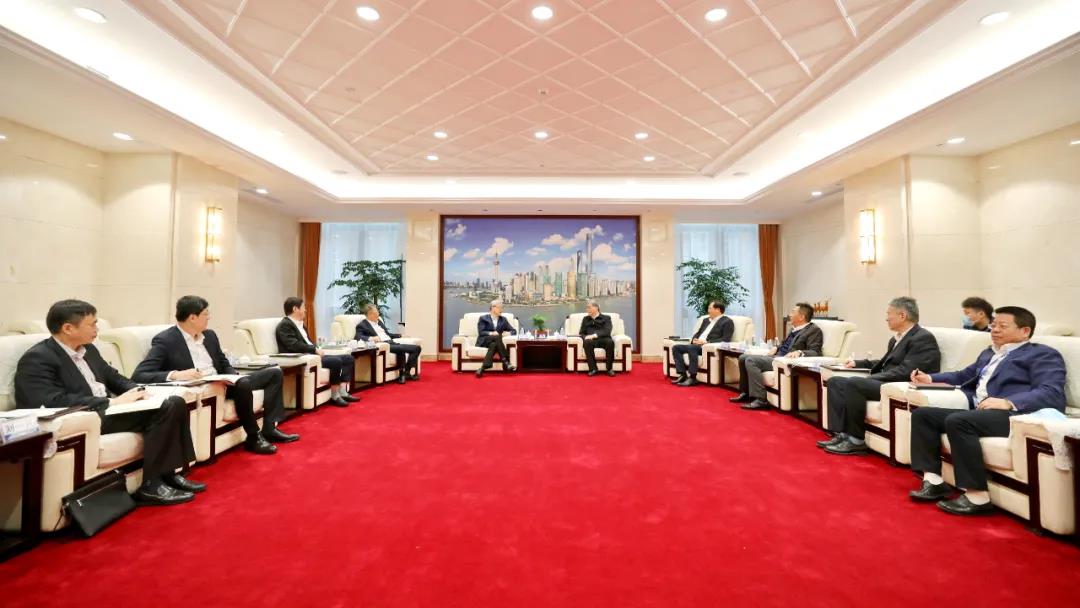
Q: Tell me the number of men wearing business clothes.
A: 10